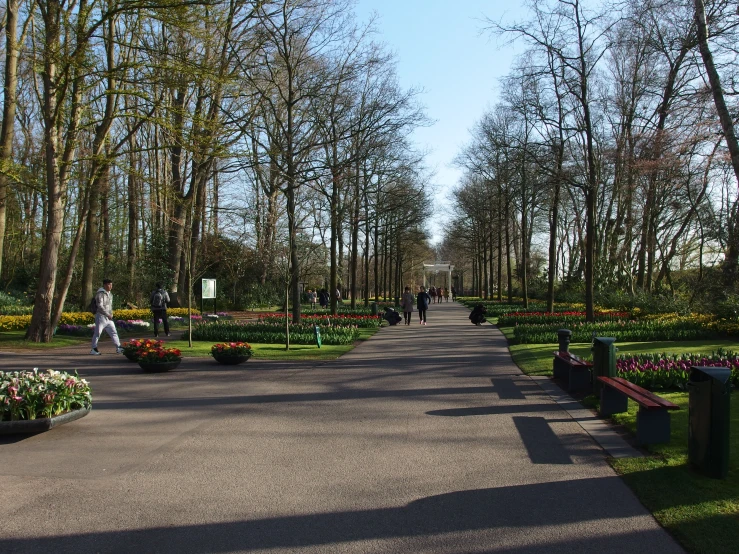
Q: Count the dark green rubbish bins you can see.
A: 2